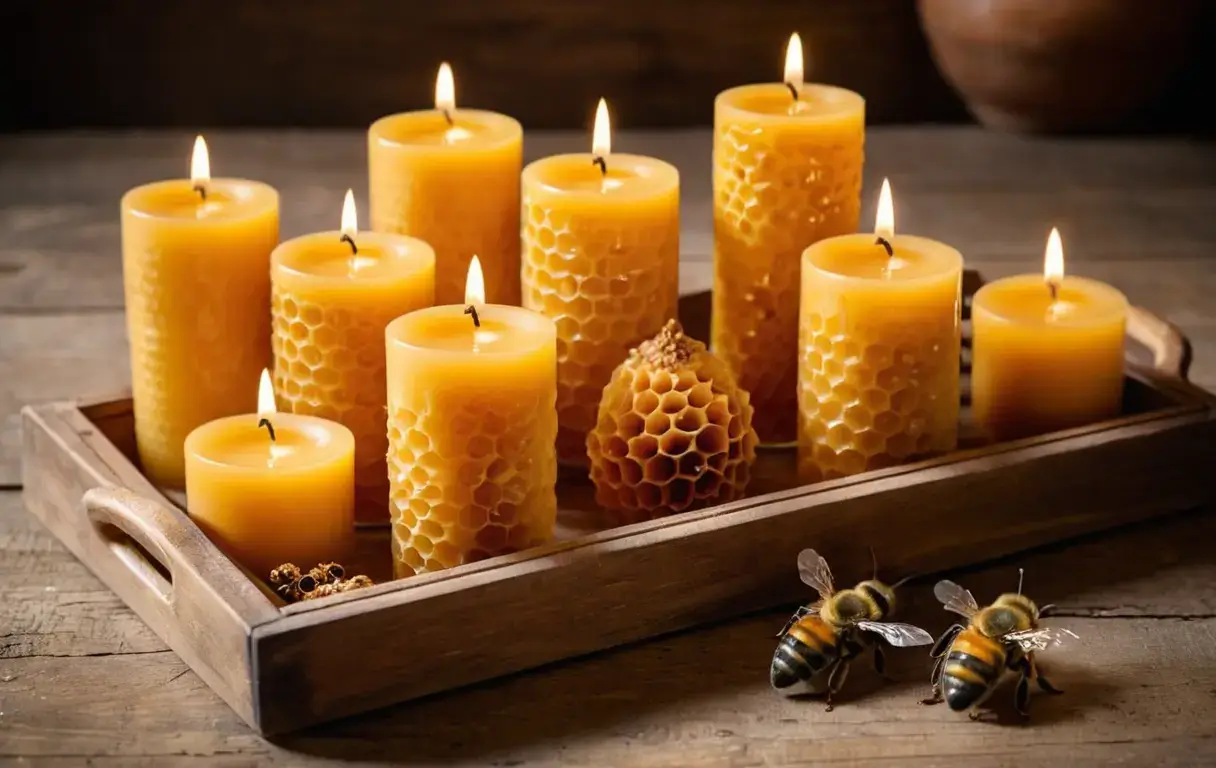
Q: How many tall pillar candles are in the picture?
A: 7